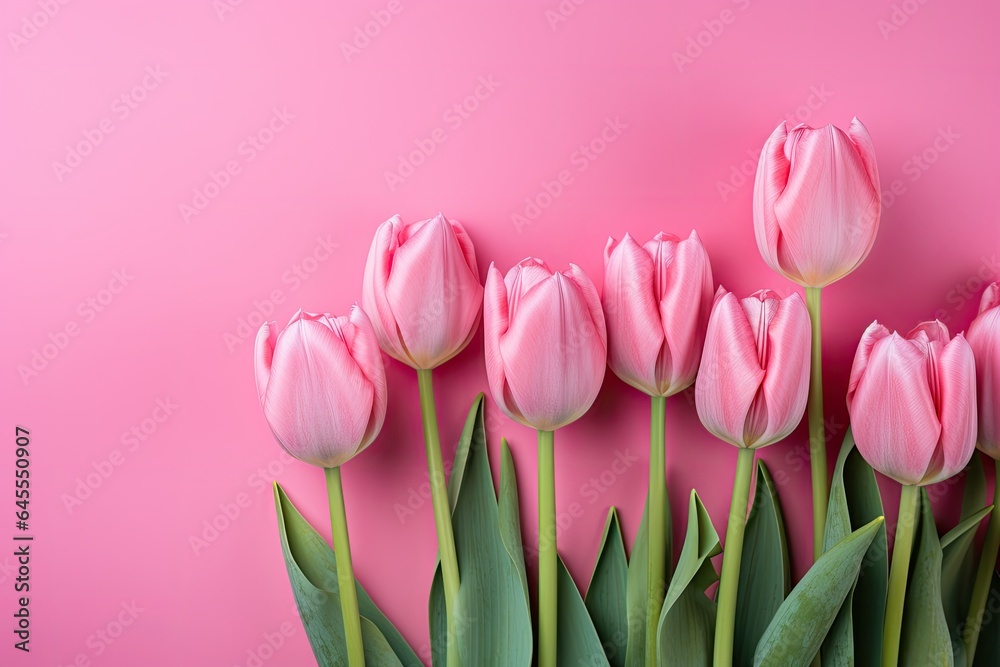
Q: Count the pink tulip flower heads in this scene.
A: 8